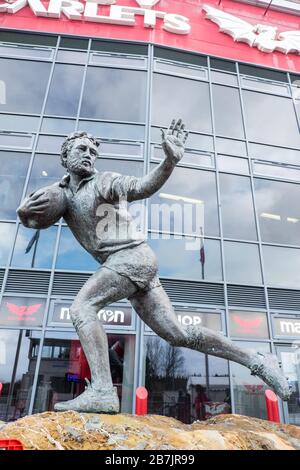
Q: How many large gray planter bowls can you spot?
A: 0